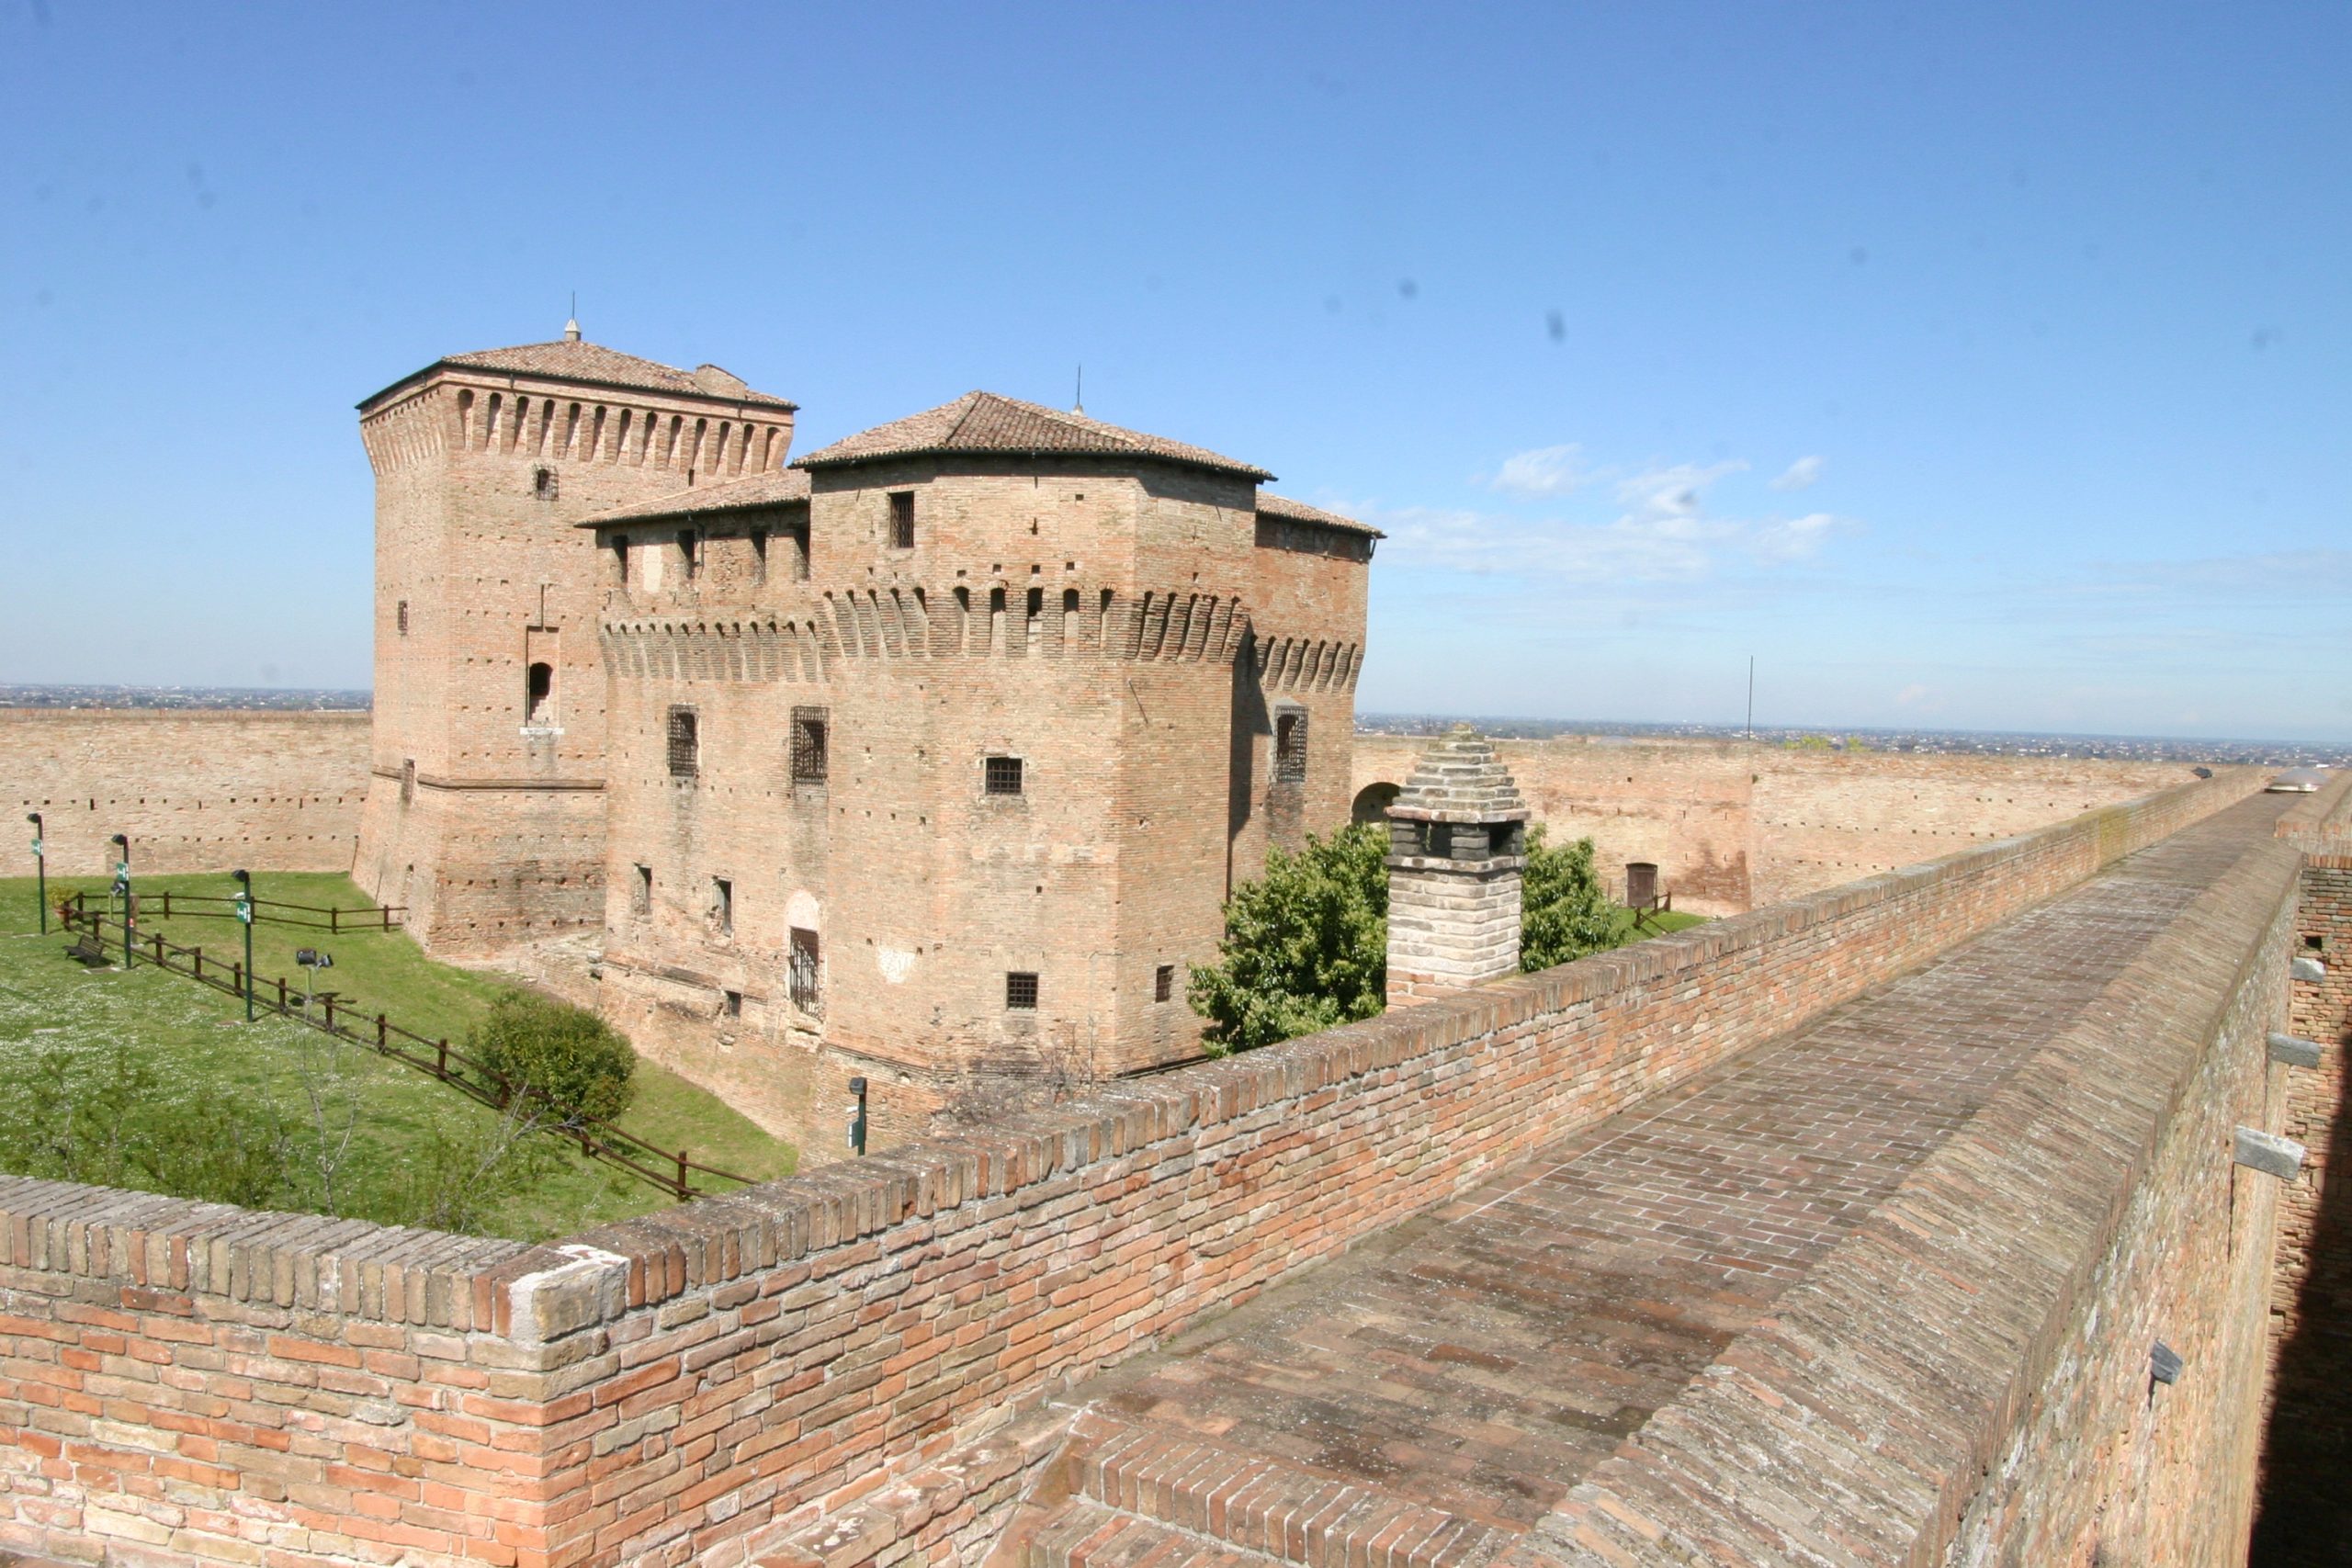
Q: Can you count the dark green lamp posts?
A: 4